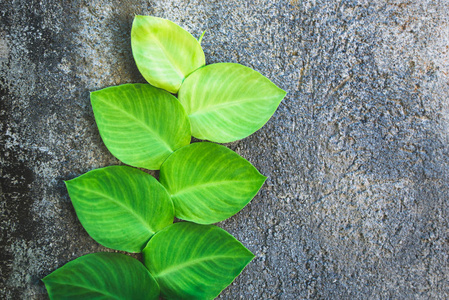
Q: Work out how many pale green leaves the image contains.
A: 2